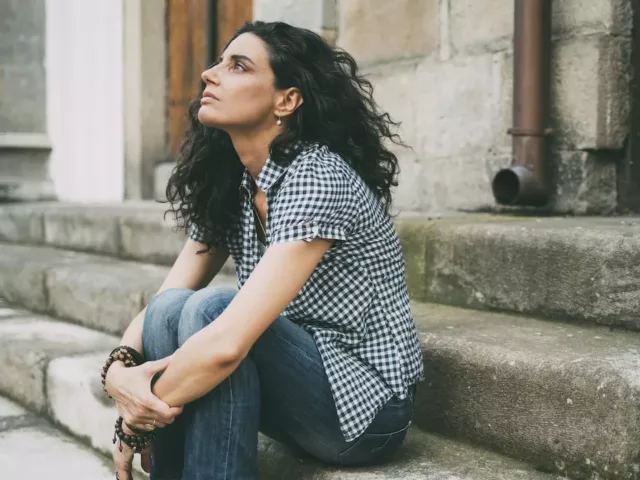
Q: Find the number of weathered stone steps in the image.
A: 3